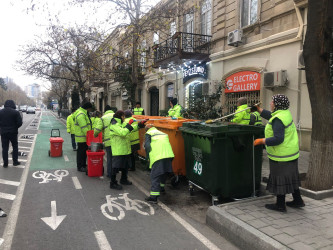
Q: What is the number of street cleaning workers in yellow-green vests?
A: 12